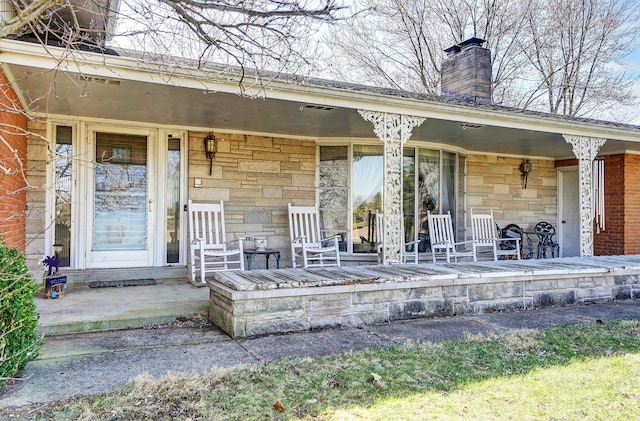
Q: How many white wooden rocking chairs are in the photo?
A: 5